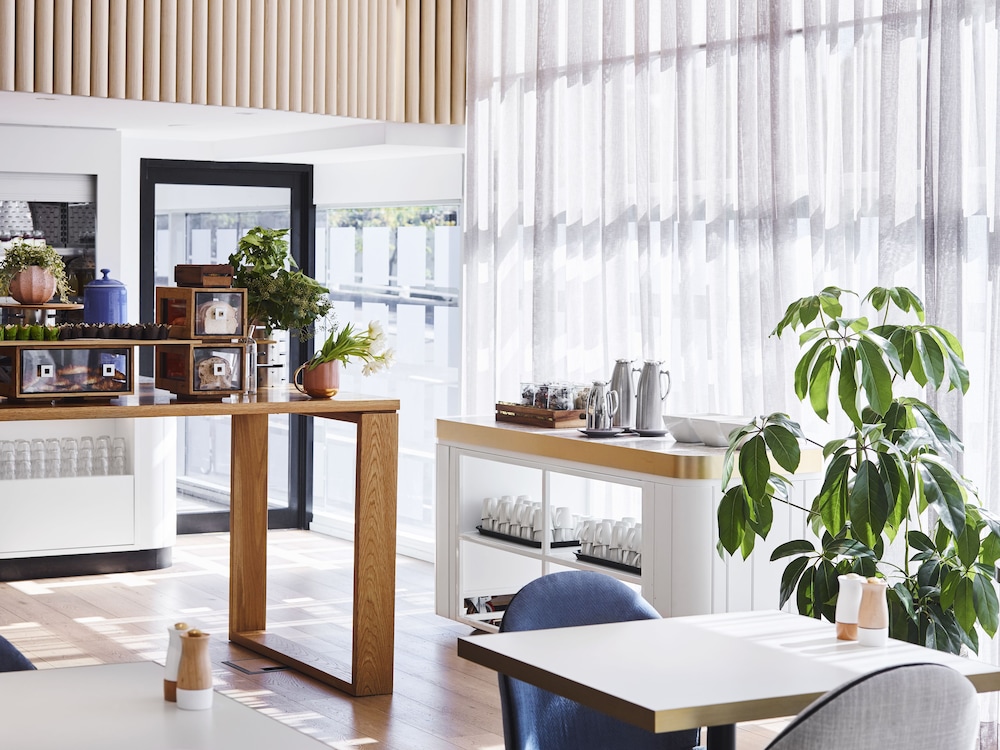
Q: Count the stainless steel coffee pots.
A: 3